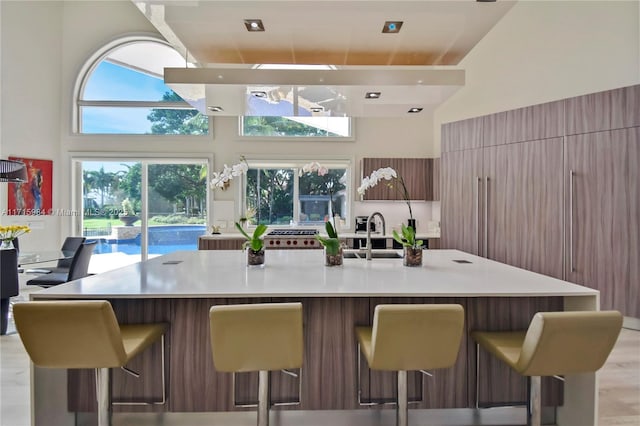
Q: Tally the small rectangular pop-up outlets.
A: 2